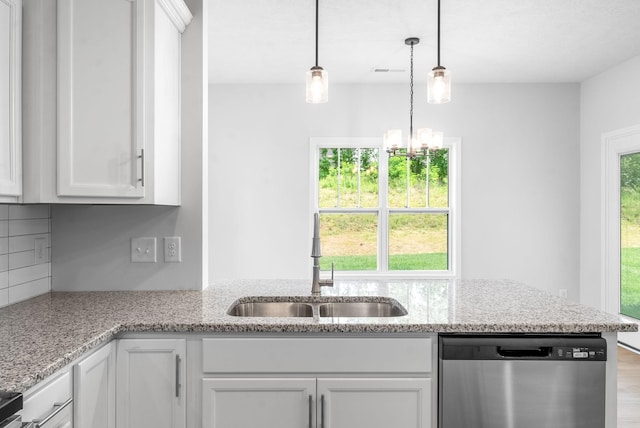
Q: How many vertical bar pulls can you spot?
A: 4